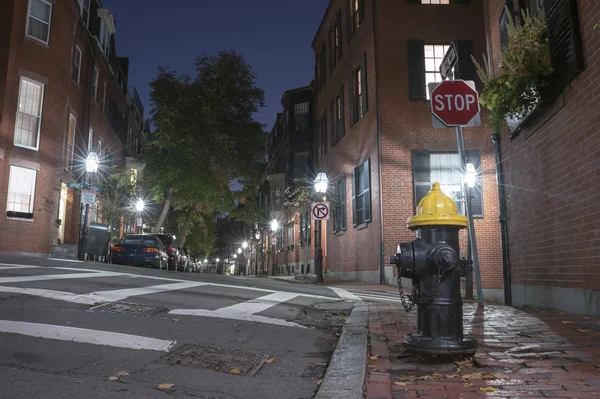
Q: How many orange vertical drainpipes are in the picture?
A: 0